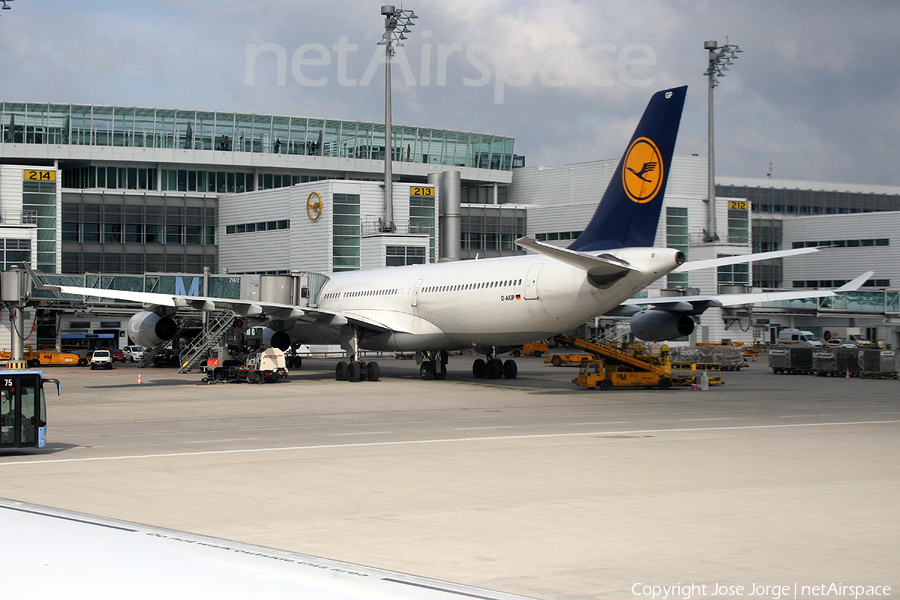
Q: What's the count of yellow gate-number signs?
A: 3